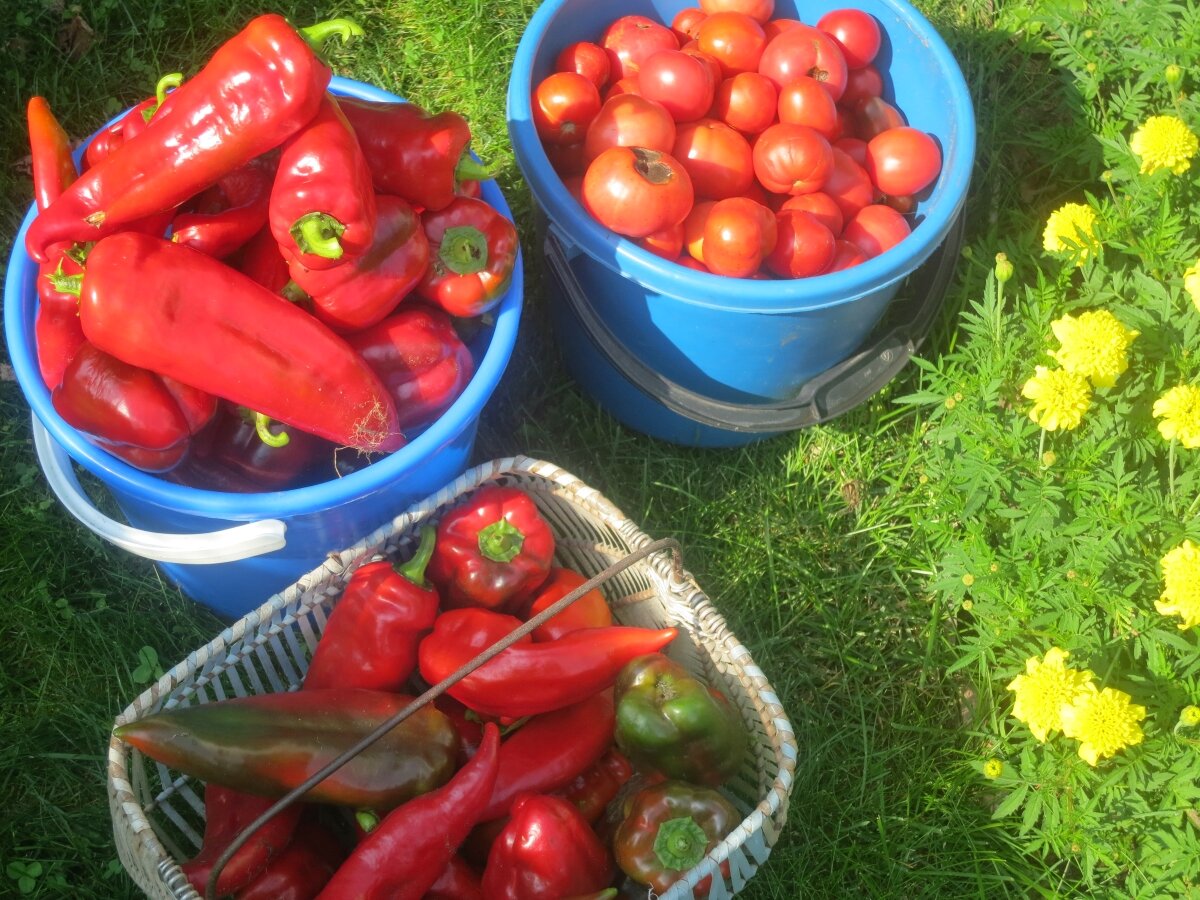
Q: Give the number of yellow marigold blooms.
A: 9